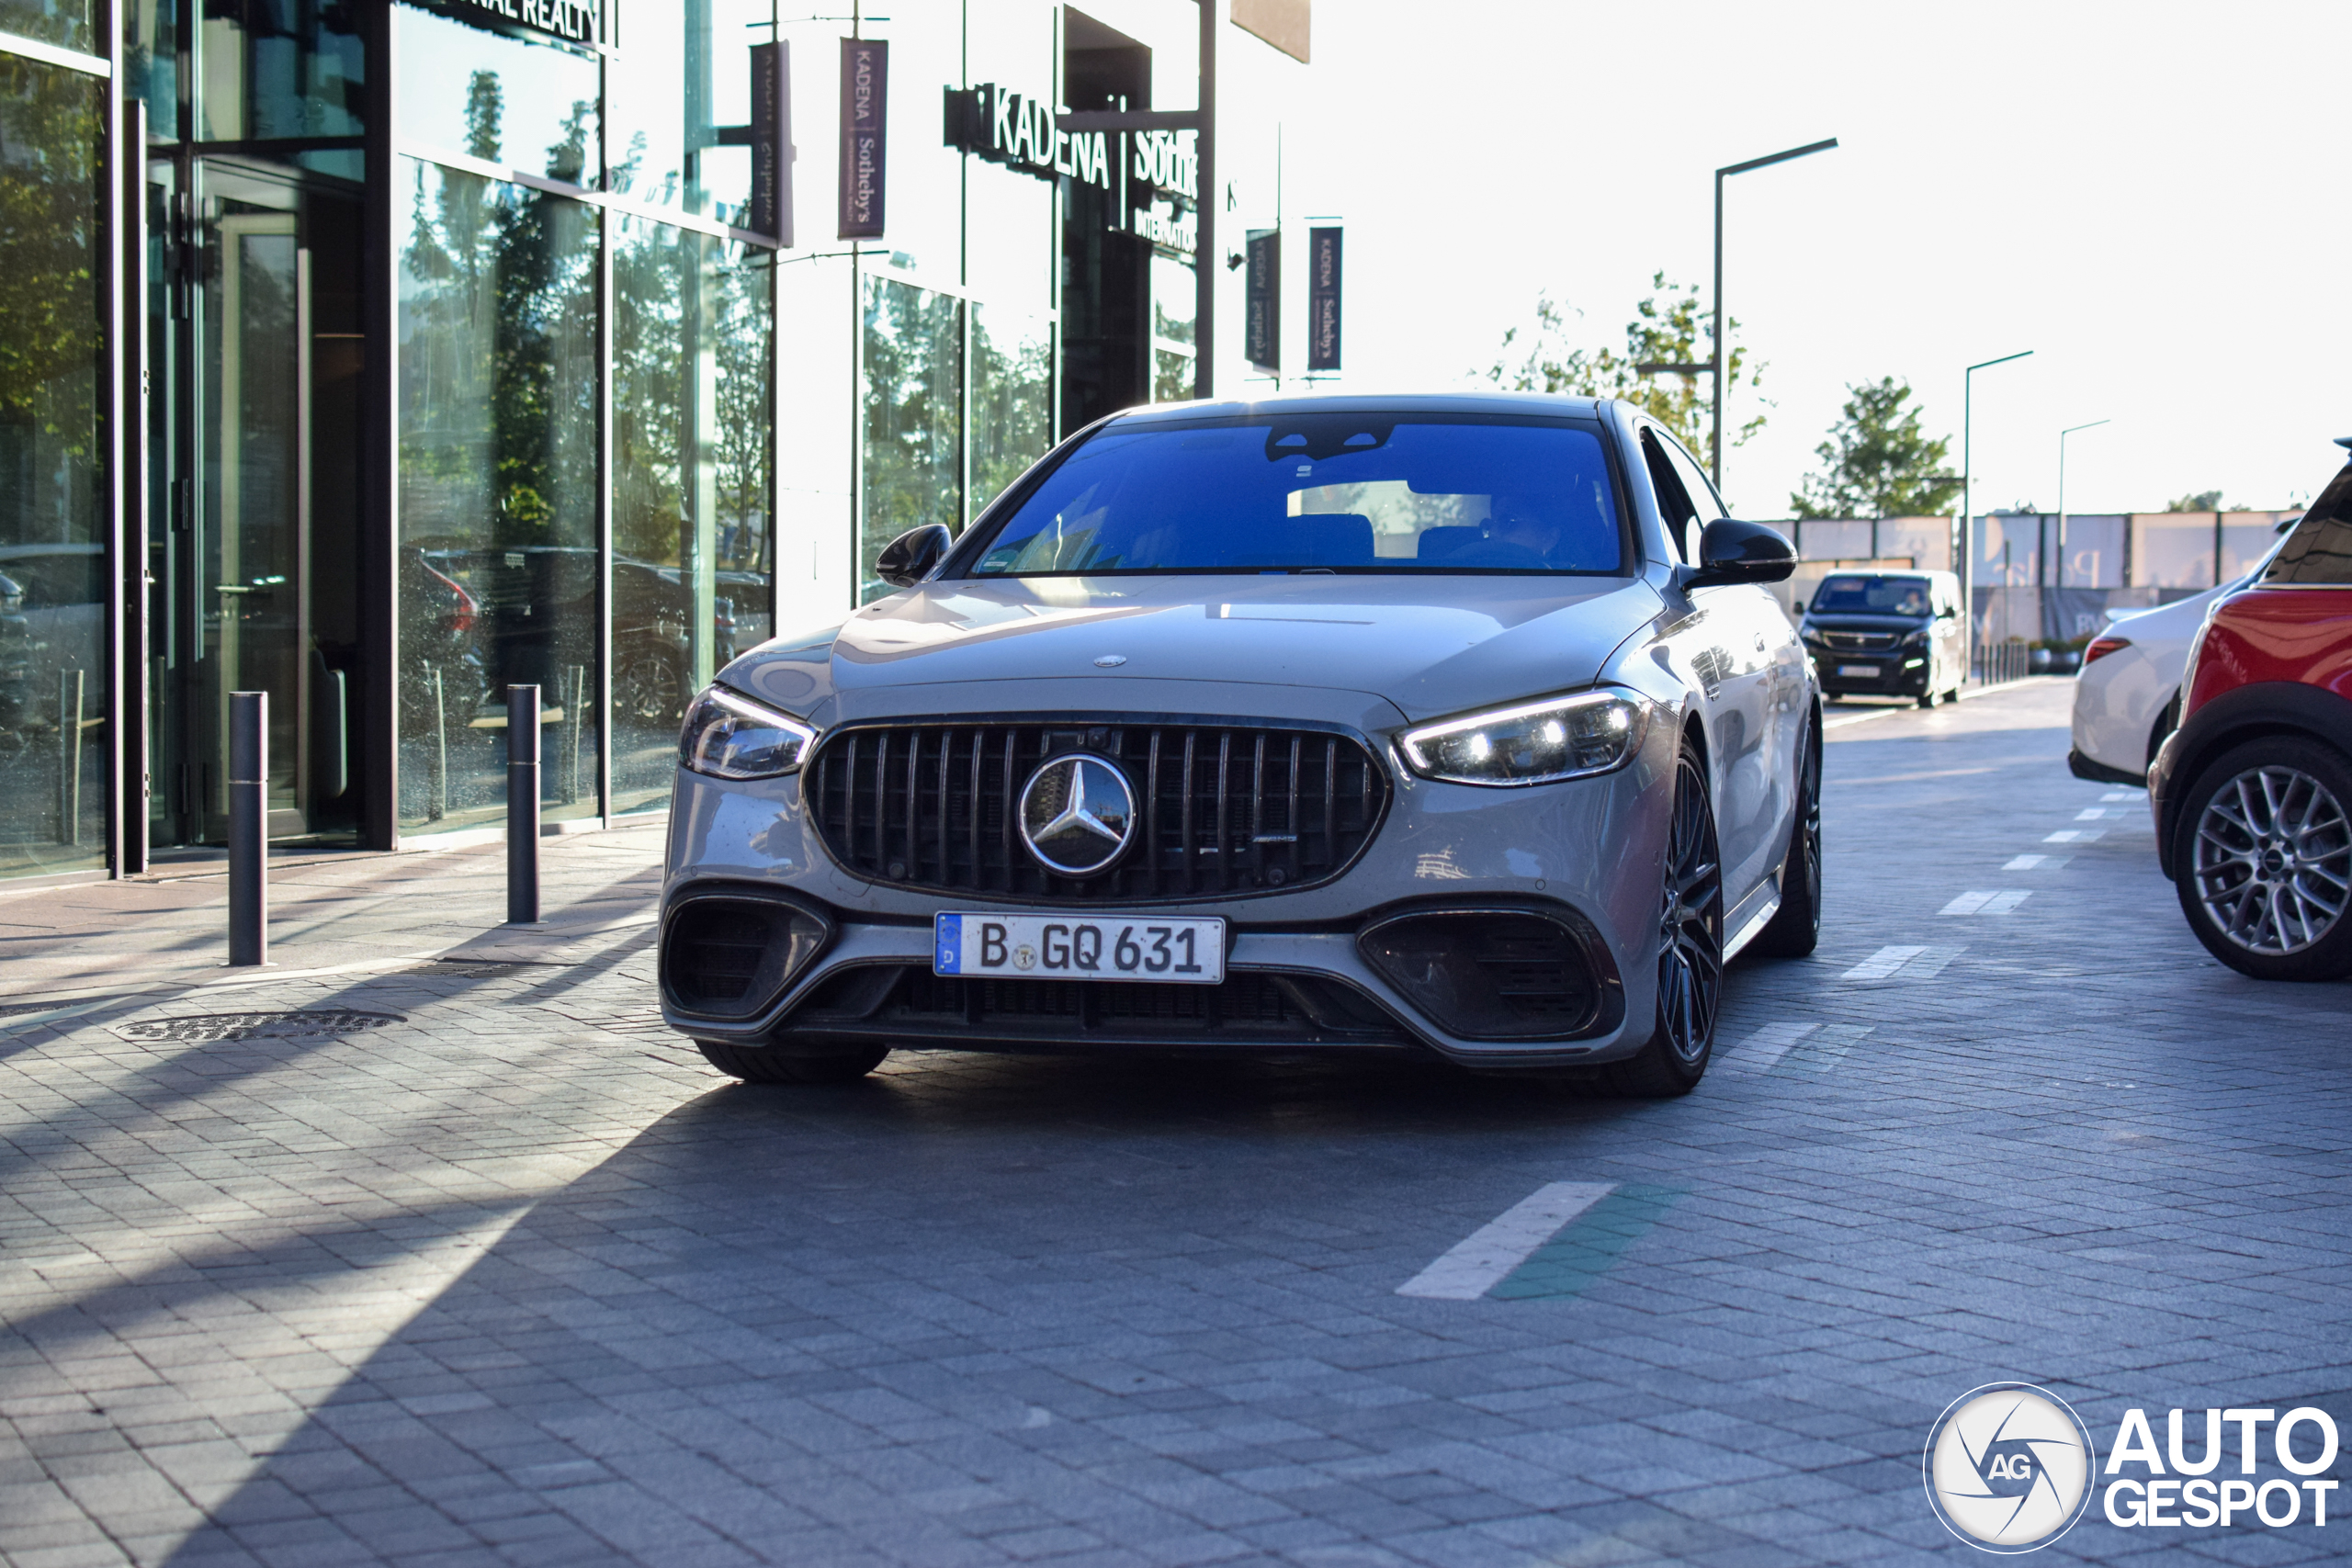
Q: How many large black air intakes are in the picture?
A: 2